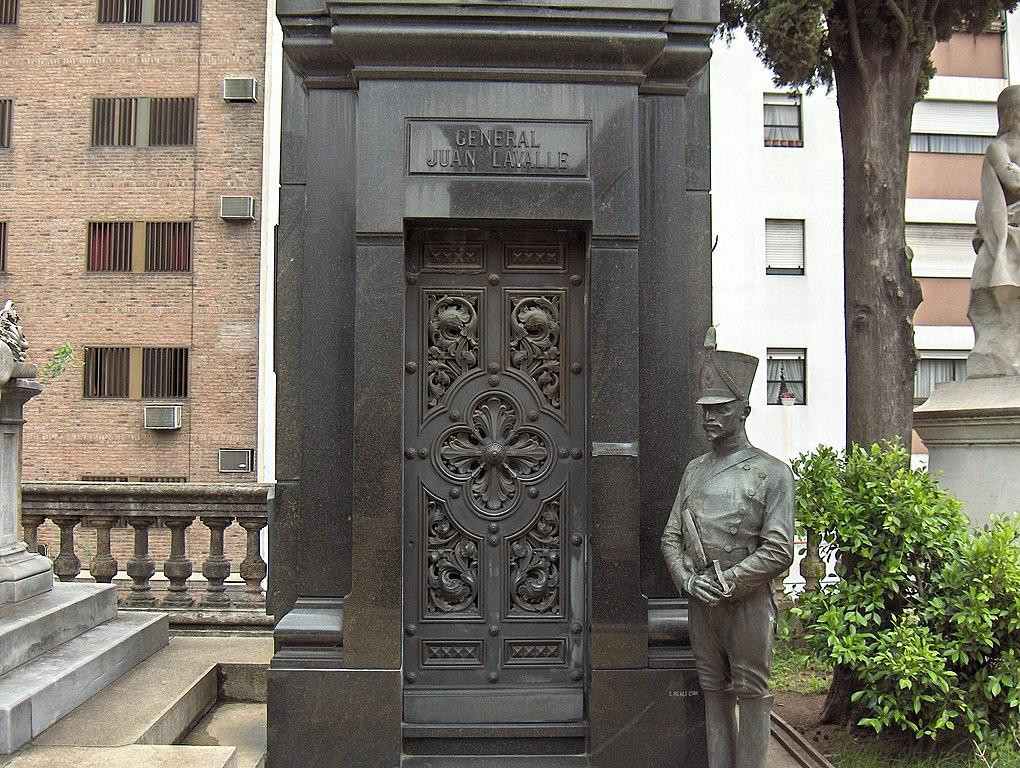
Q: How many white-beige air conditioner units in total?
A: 4